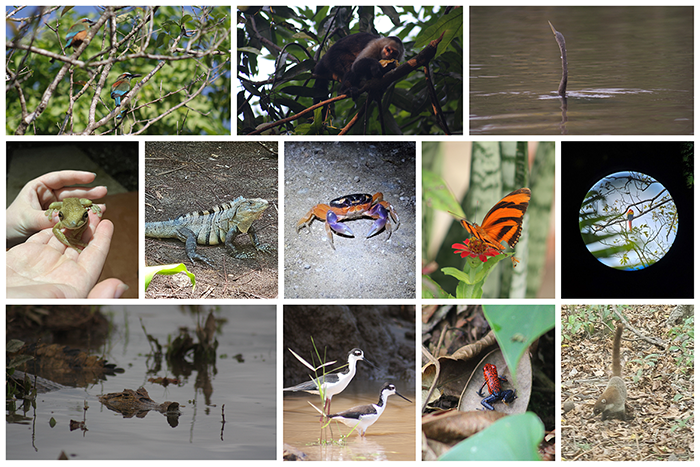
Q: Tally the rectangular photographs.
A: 12